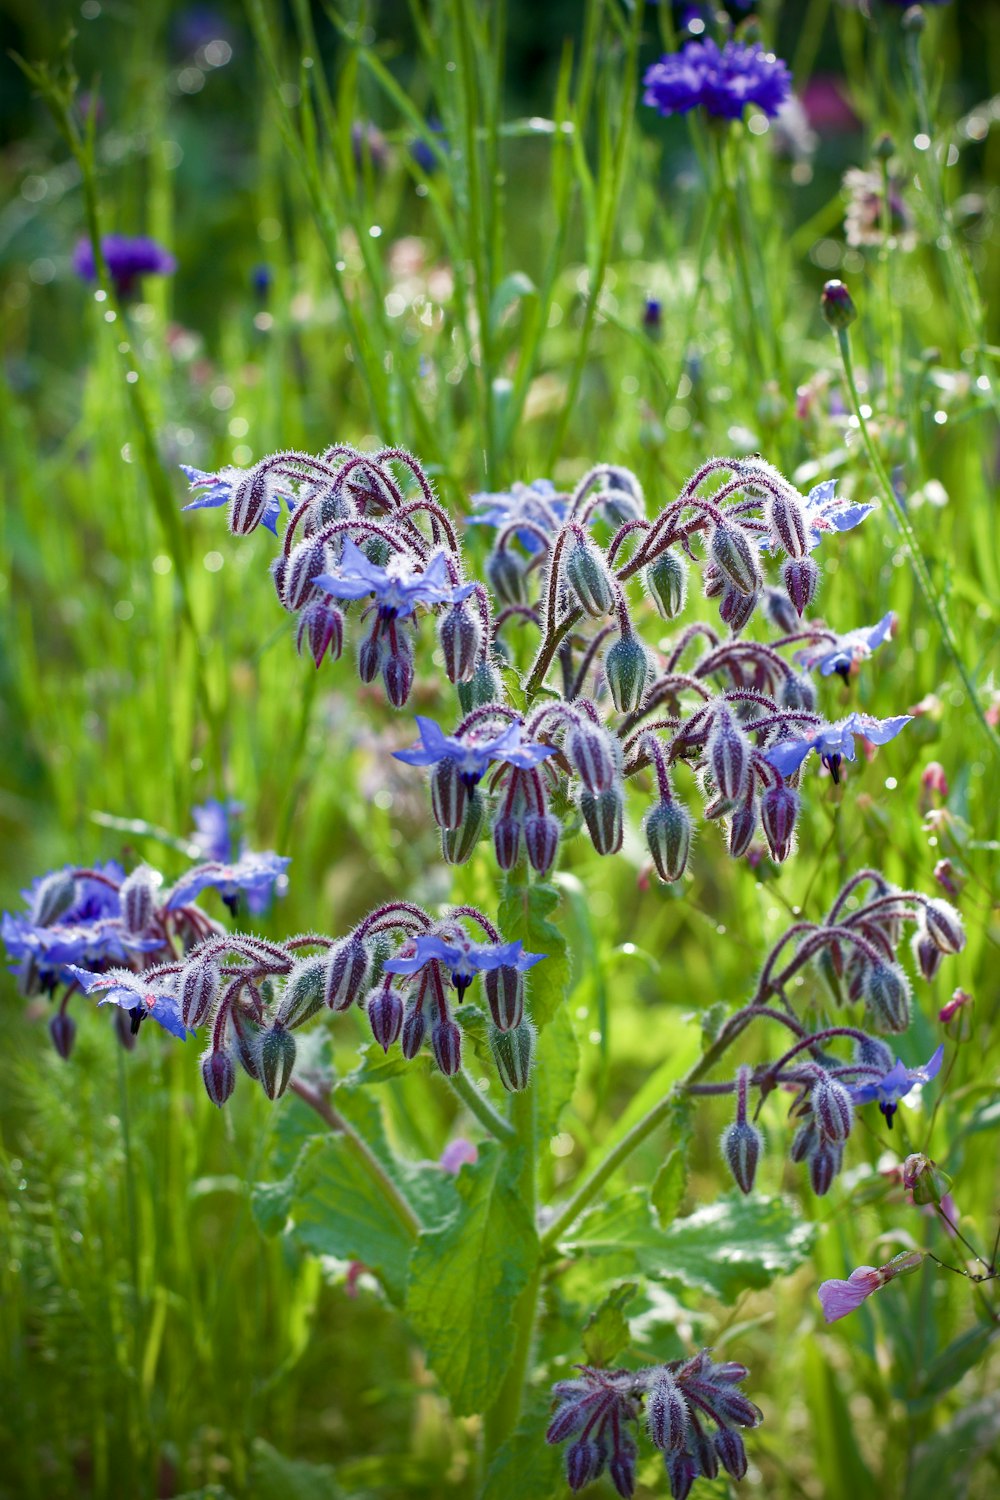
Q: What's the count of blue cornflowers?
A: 2